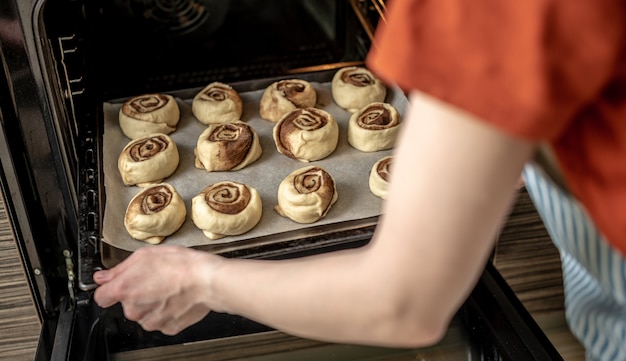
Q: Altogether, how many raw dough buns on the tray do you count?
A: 12